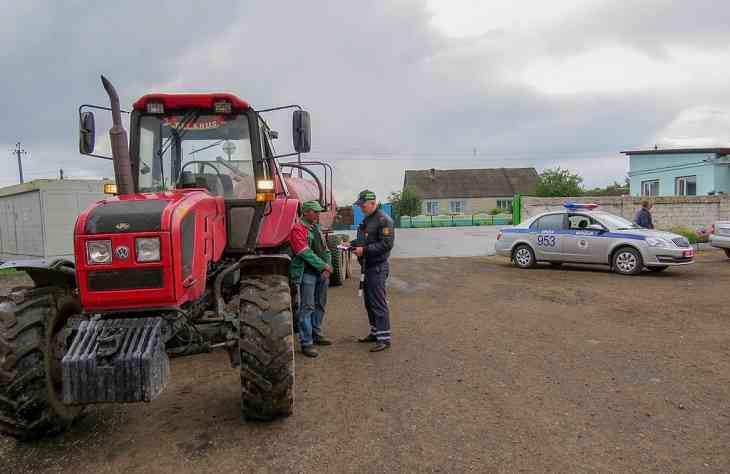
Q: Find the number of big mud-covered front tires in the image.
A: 2